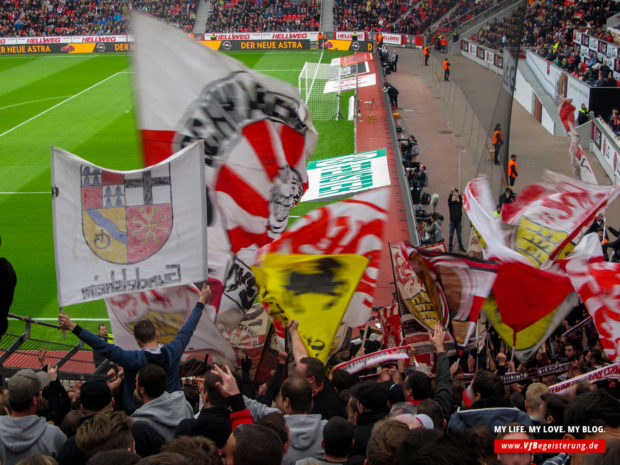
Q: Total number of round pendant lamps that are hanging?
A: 0